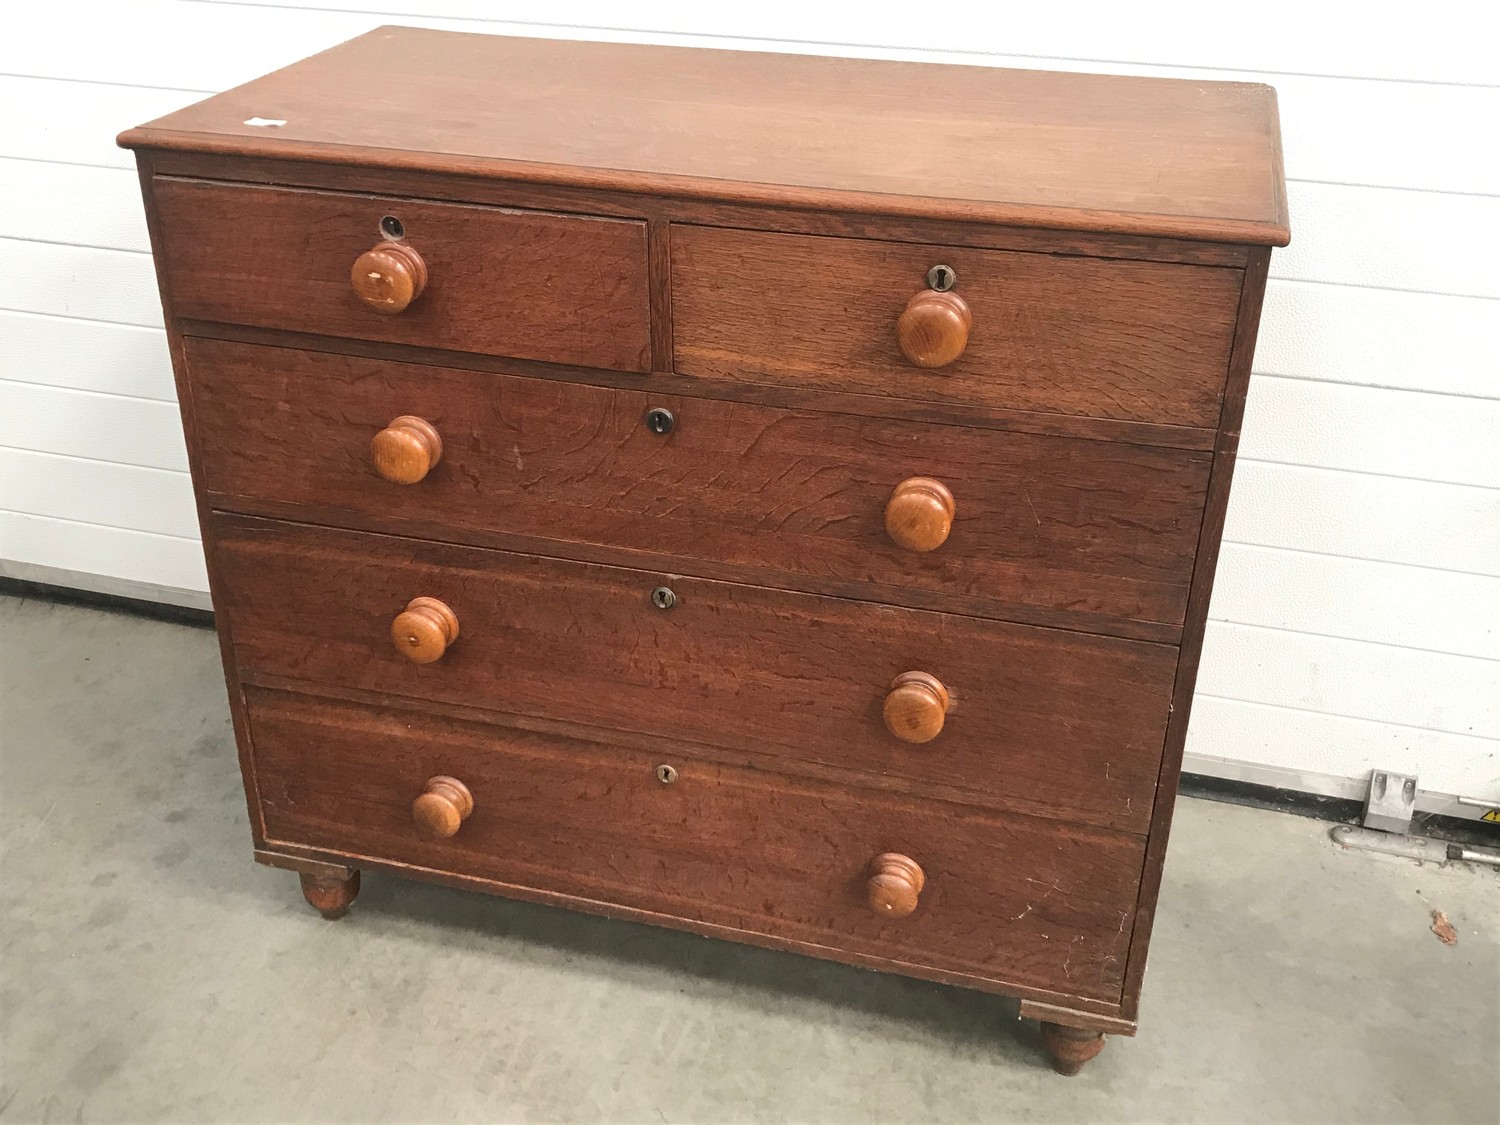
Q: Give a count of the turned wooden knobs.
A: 8